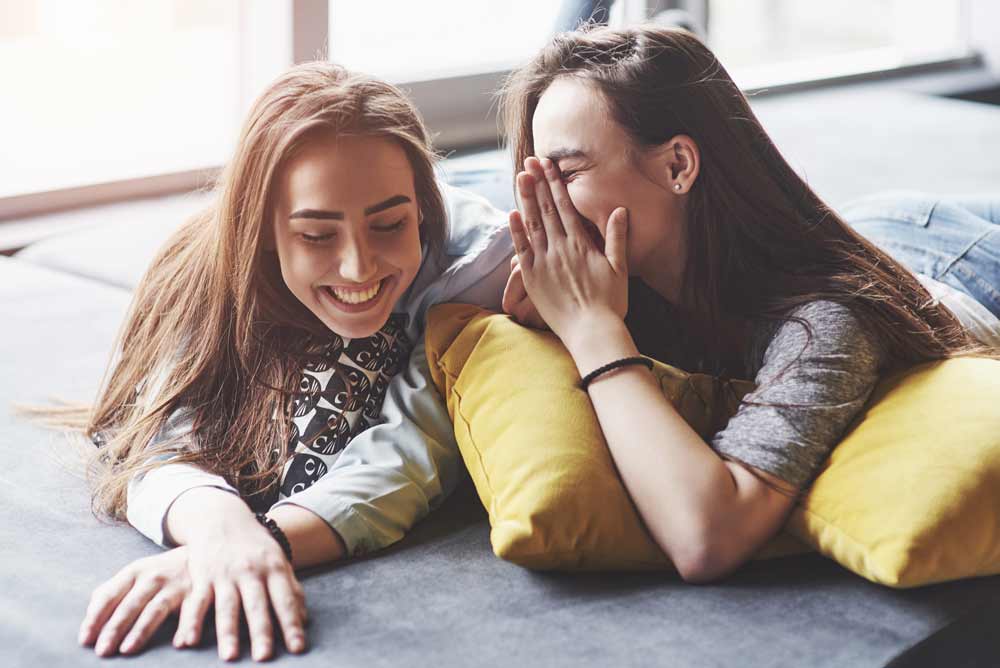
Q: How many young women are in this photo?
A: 2